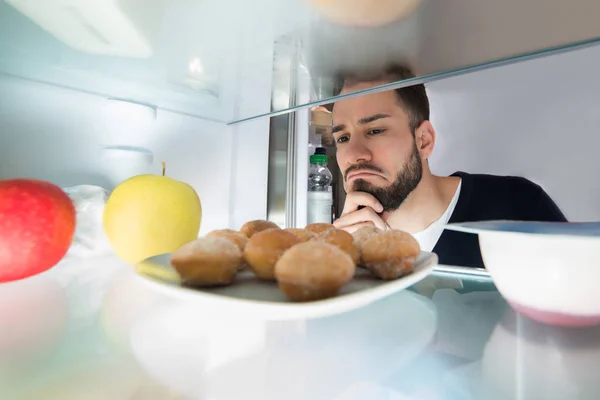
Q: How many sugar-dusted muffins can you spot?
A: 10